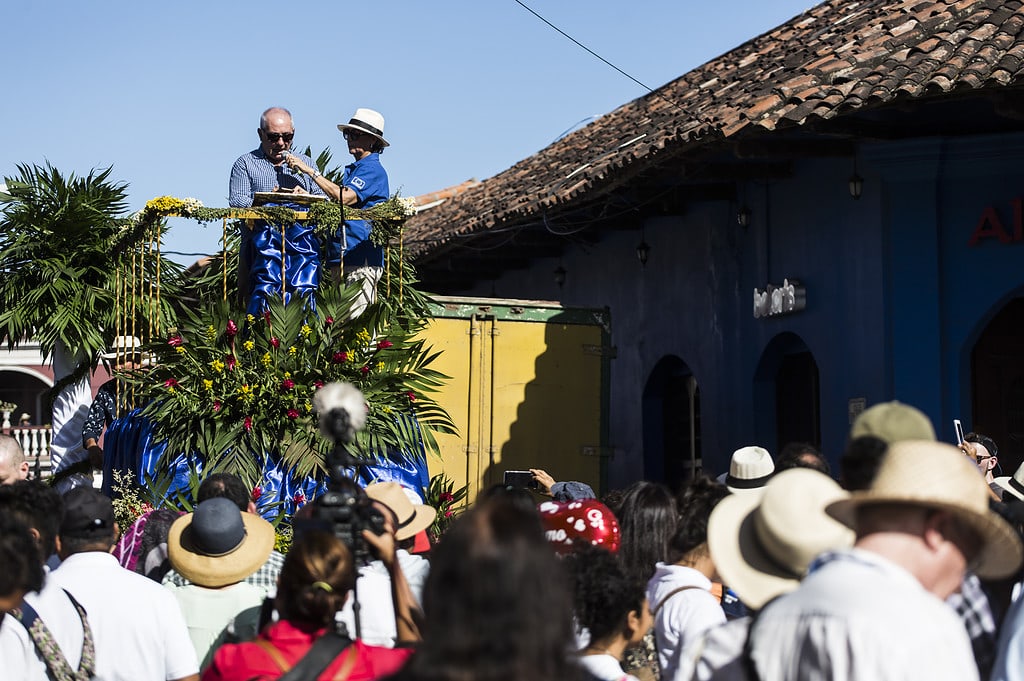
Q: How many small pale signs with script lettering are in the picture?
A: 1